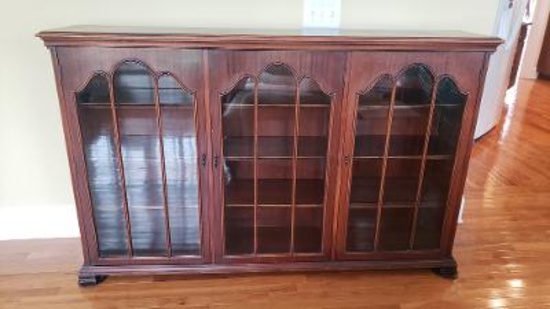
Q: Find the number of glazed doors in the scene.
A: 3